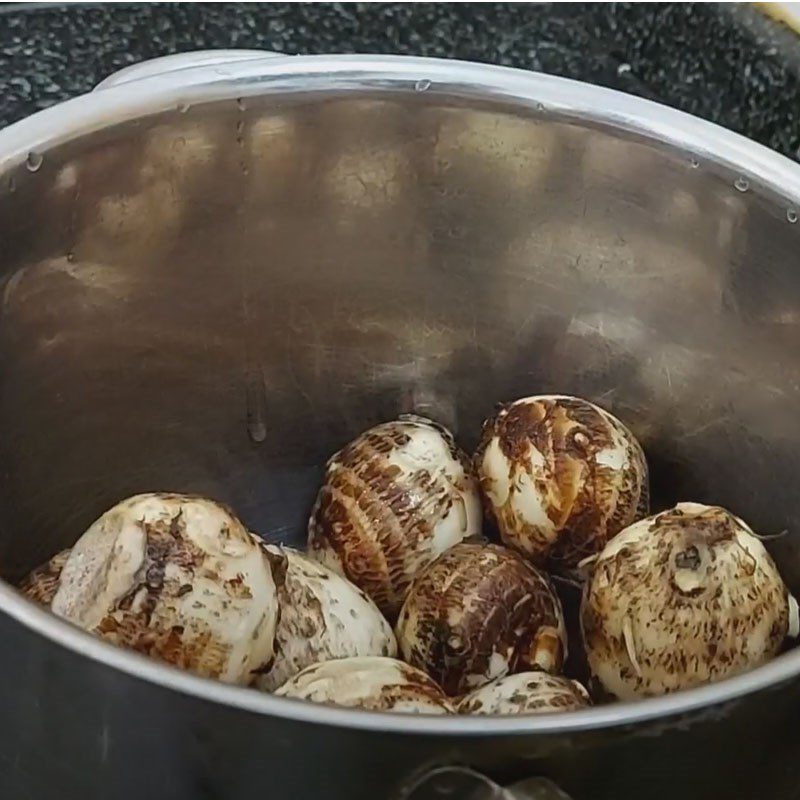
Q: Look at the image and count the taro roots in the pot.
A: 9